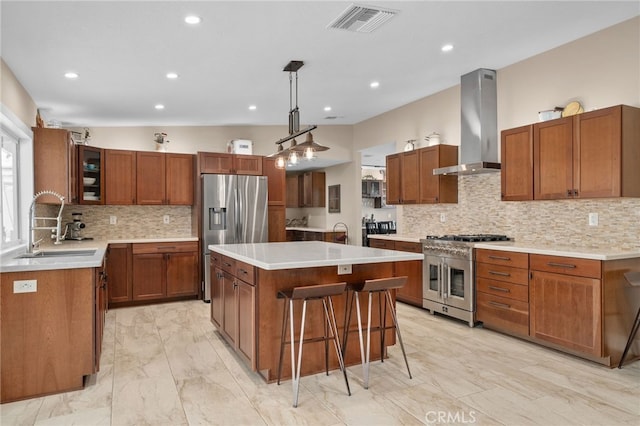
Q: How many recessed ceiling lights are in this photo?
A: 8